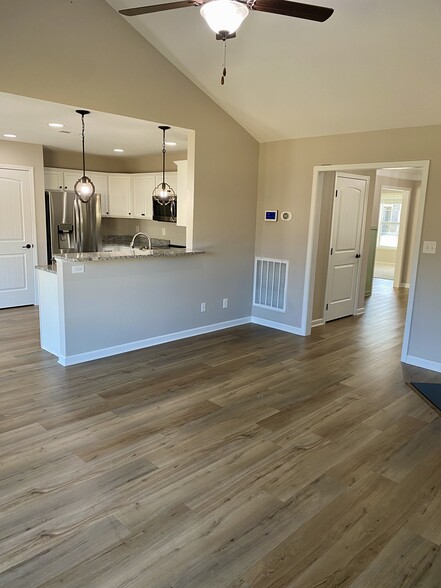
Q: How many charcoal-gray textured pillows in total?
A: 0